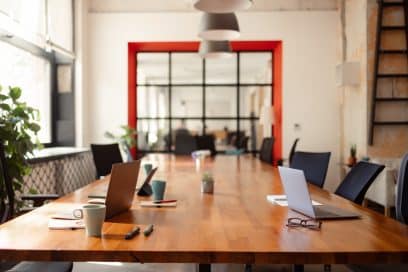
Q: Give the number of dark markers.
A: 2